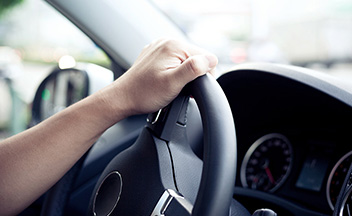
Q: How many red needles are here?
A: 1